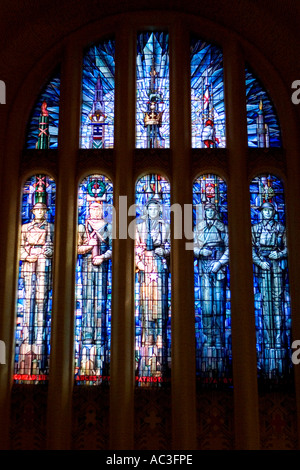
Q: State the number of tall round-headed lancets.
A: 5